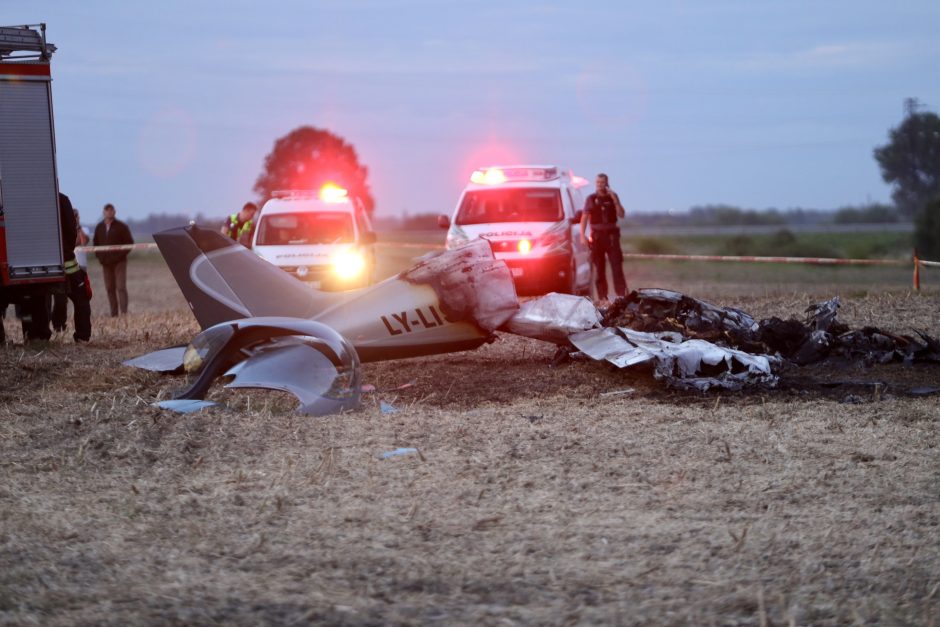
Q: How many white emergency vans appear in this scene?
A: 2